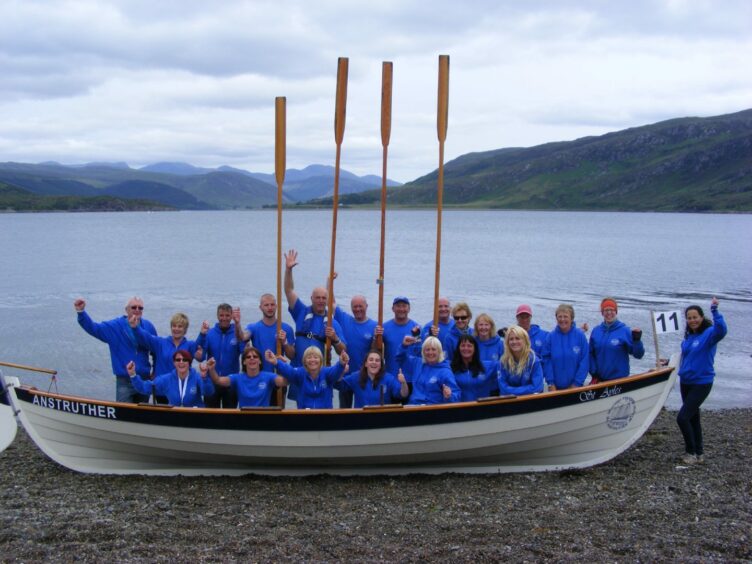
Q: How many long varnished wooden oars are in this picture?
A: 4